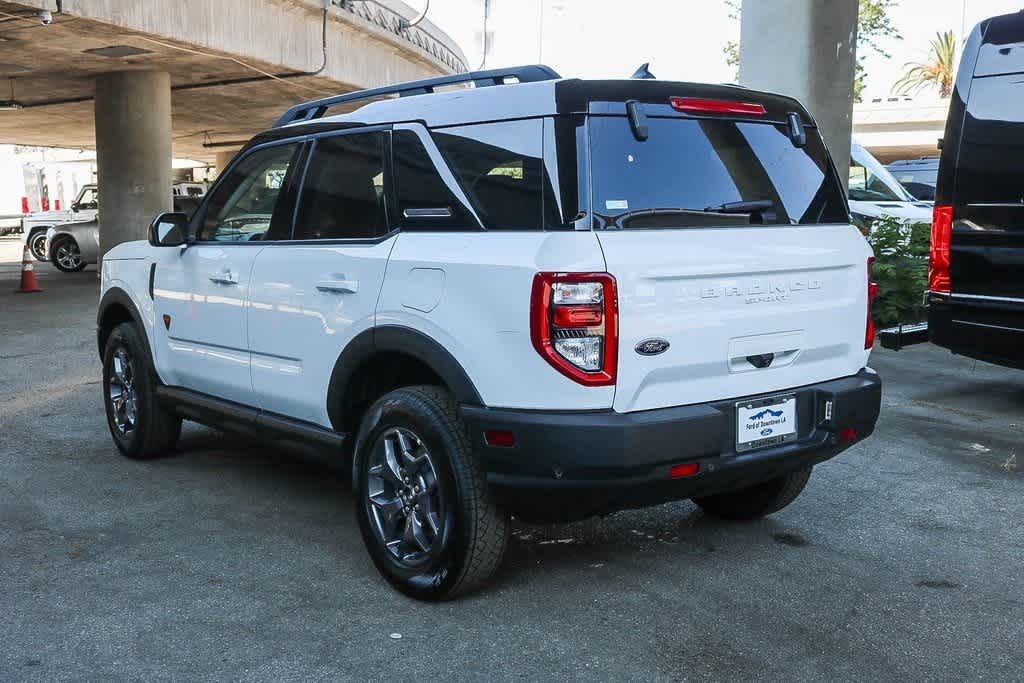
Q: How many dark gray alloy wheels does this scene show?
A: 2